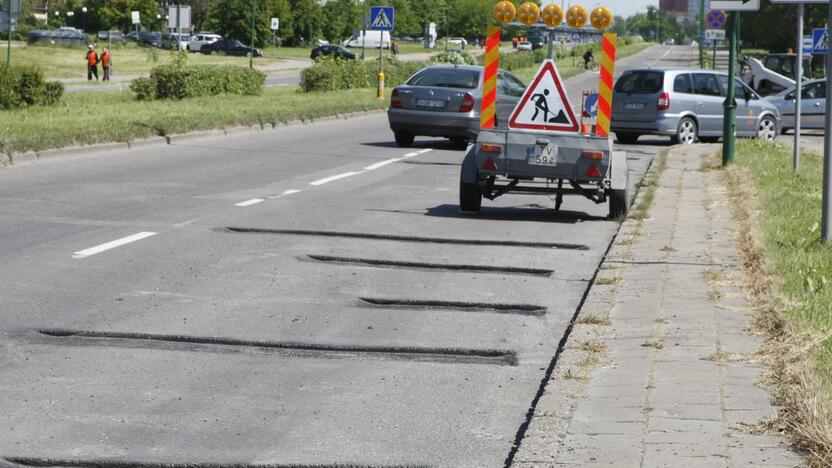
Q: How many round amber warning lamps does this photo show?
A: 5